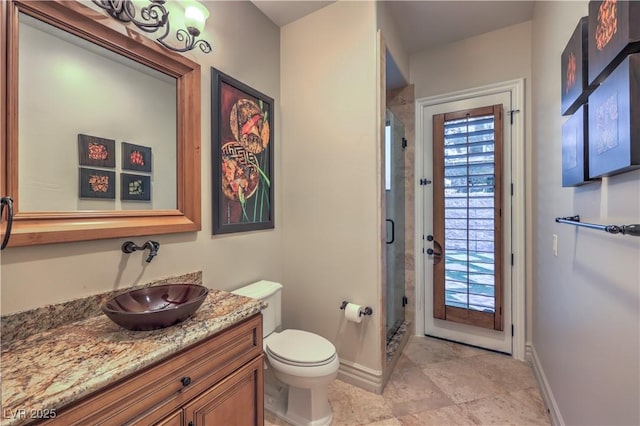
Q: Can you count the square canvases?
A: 4